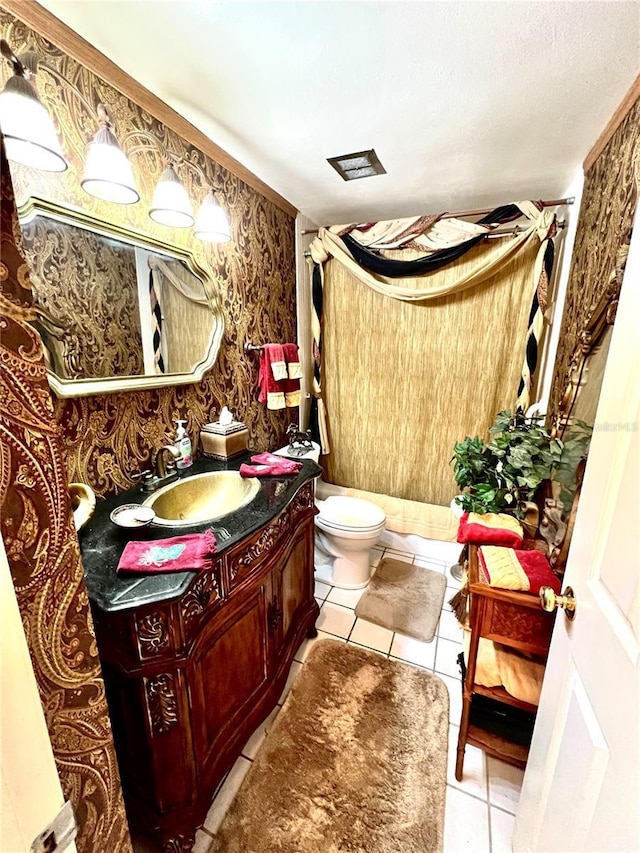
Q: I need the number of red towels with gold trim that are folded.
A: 2